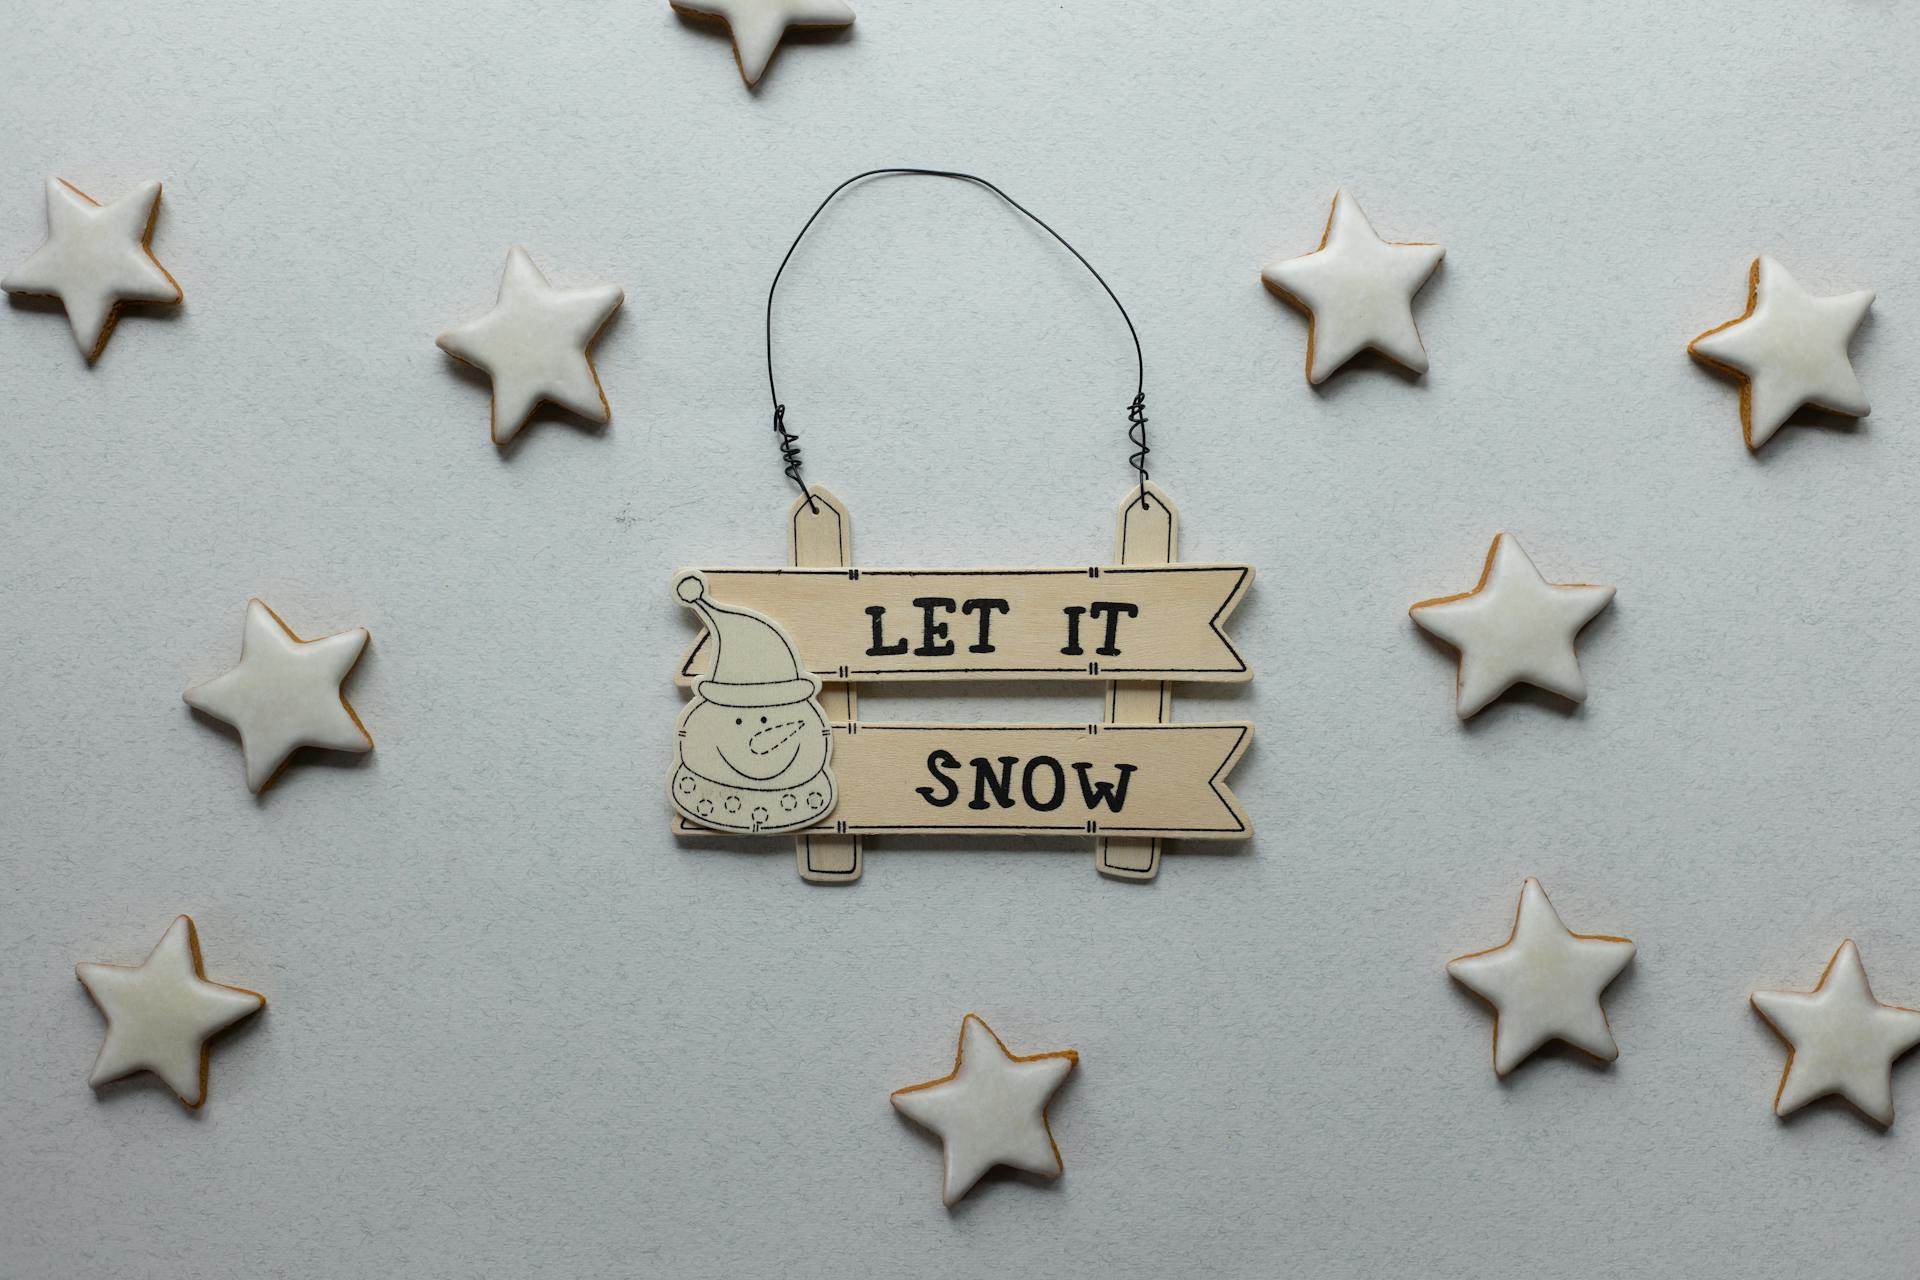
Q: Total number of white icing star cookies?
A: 11